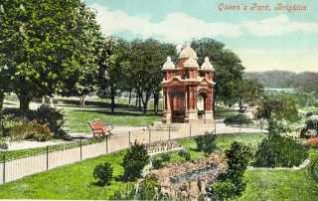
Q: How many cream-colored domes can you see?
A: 4